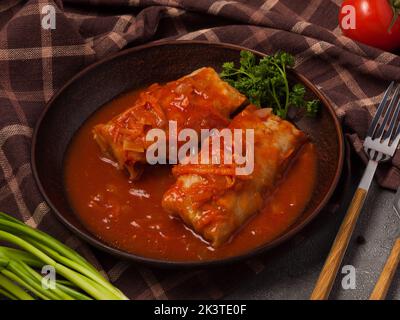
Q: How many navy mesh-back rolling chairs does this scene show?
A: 0